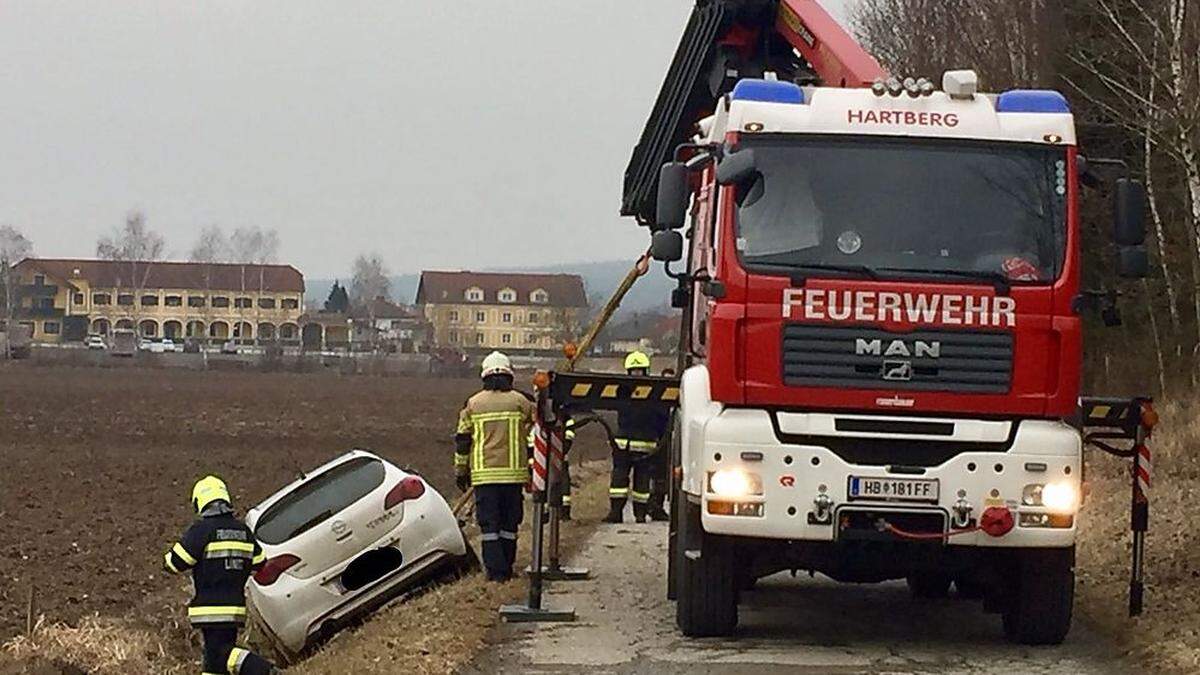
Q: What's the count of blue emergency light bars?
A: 2